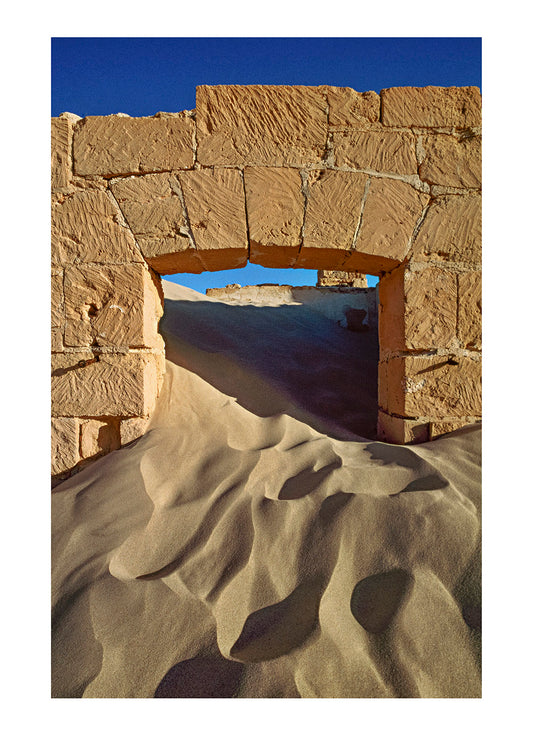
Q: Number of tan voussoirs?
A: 5